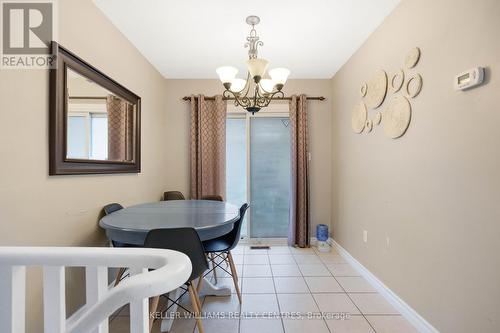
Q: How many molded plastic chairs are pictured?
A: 5